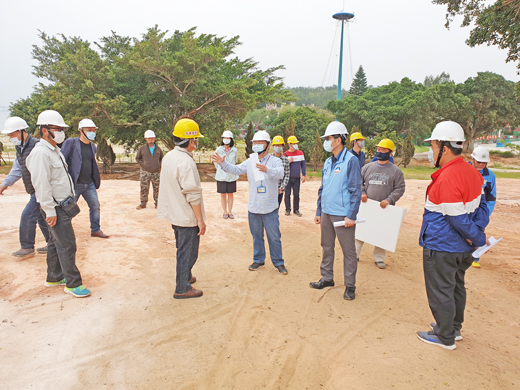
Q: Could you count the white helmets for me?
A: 9